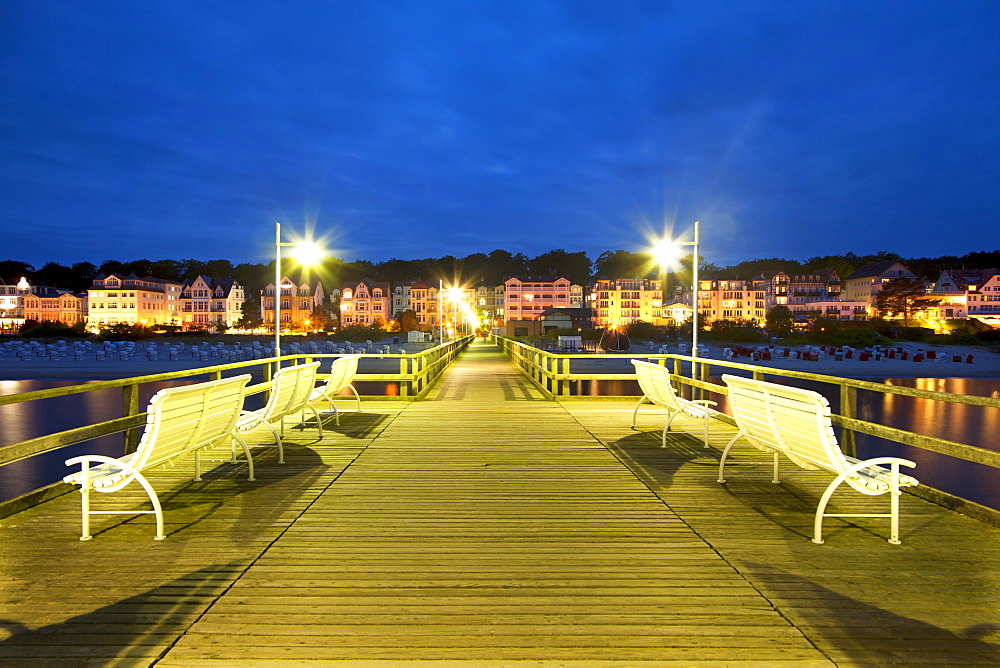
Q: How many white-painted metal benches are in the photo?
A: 5